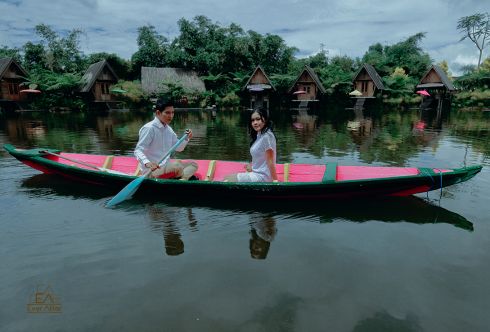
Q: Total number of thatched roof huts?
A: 7